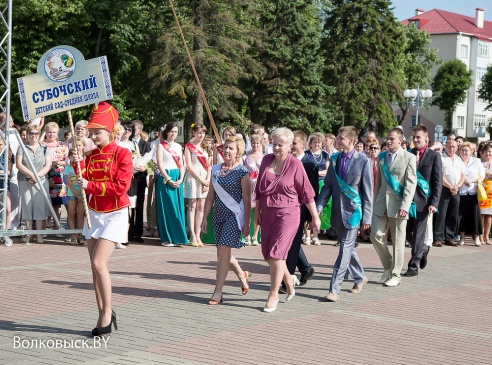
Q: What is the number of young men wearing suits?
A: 4